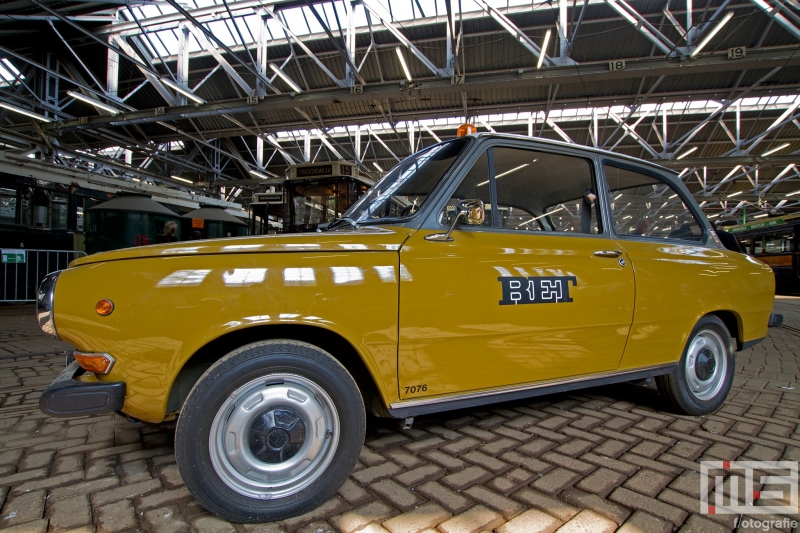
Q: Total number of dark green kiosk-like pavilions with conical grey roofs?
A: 2